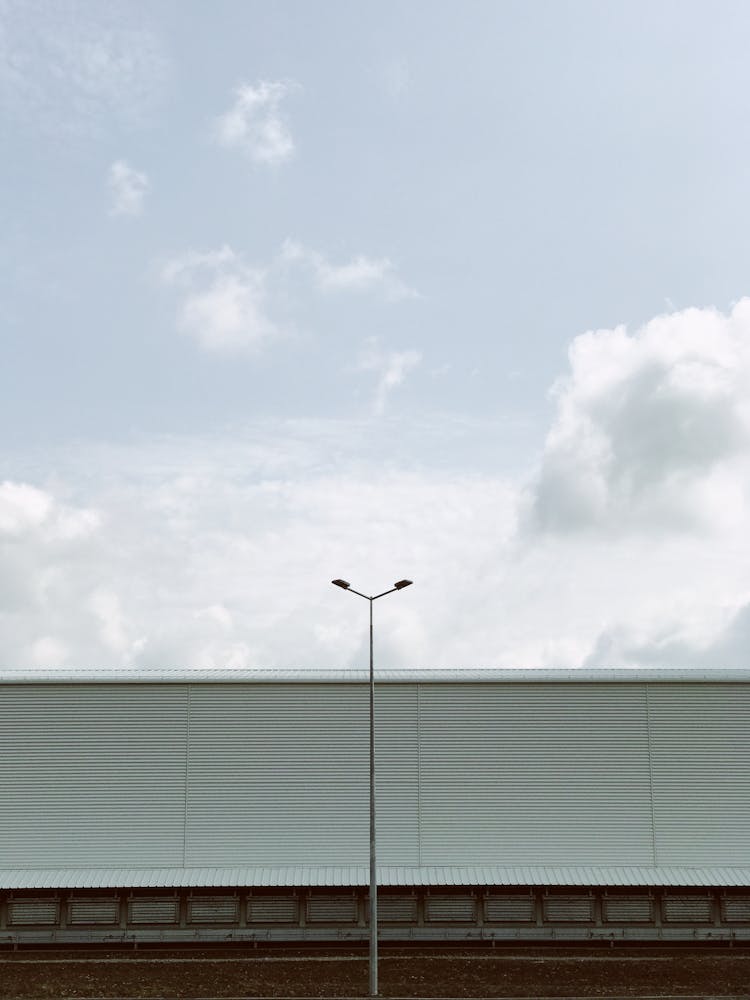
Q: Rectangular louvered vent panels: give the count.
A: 13